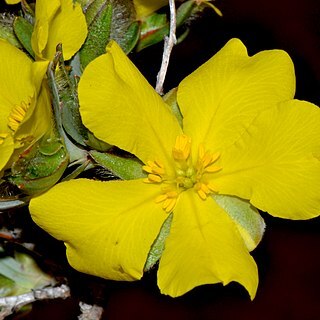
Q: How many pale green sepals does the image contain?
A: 4